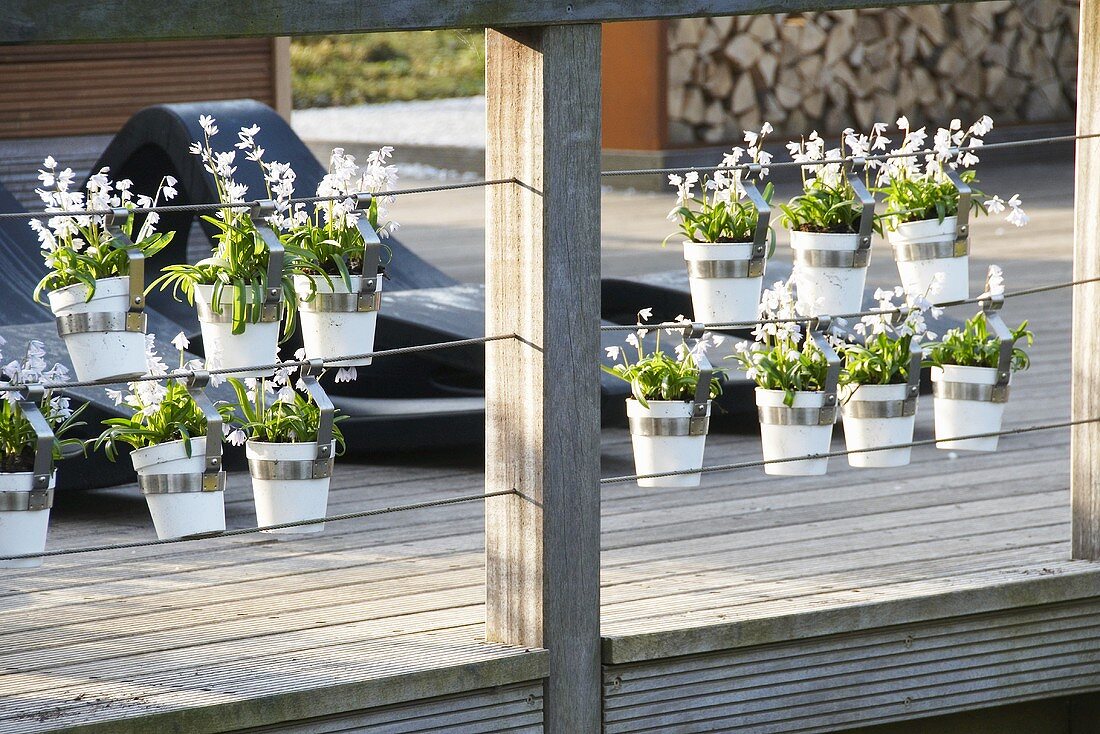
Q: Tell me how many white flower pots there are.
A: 13